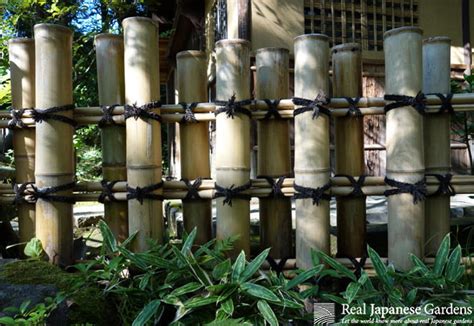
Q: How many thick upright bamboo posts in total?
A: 11